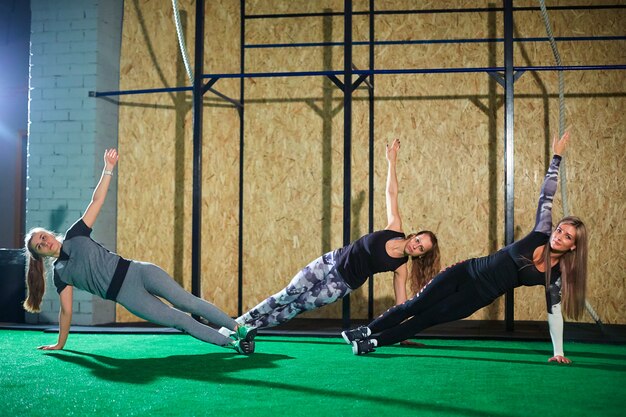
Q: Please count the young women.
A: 3